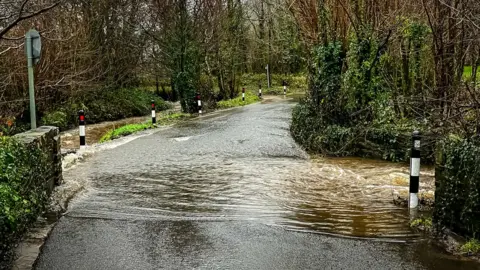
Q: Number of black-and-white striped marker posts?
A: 7